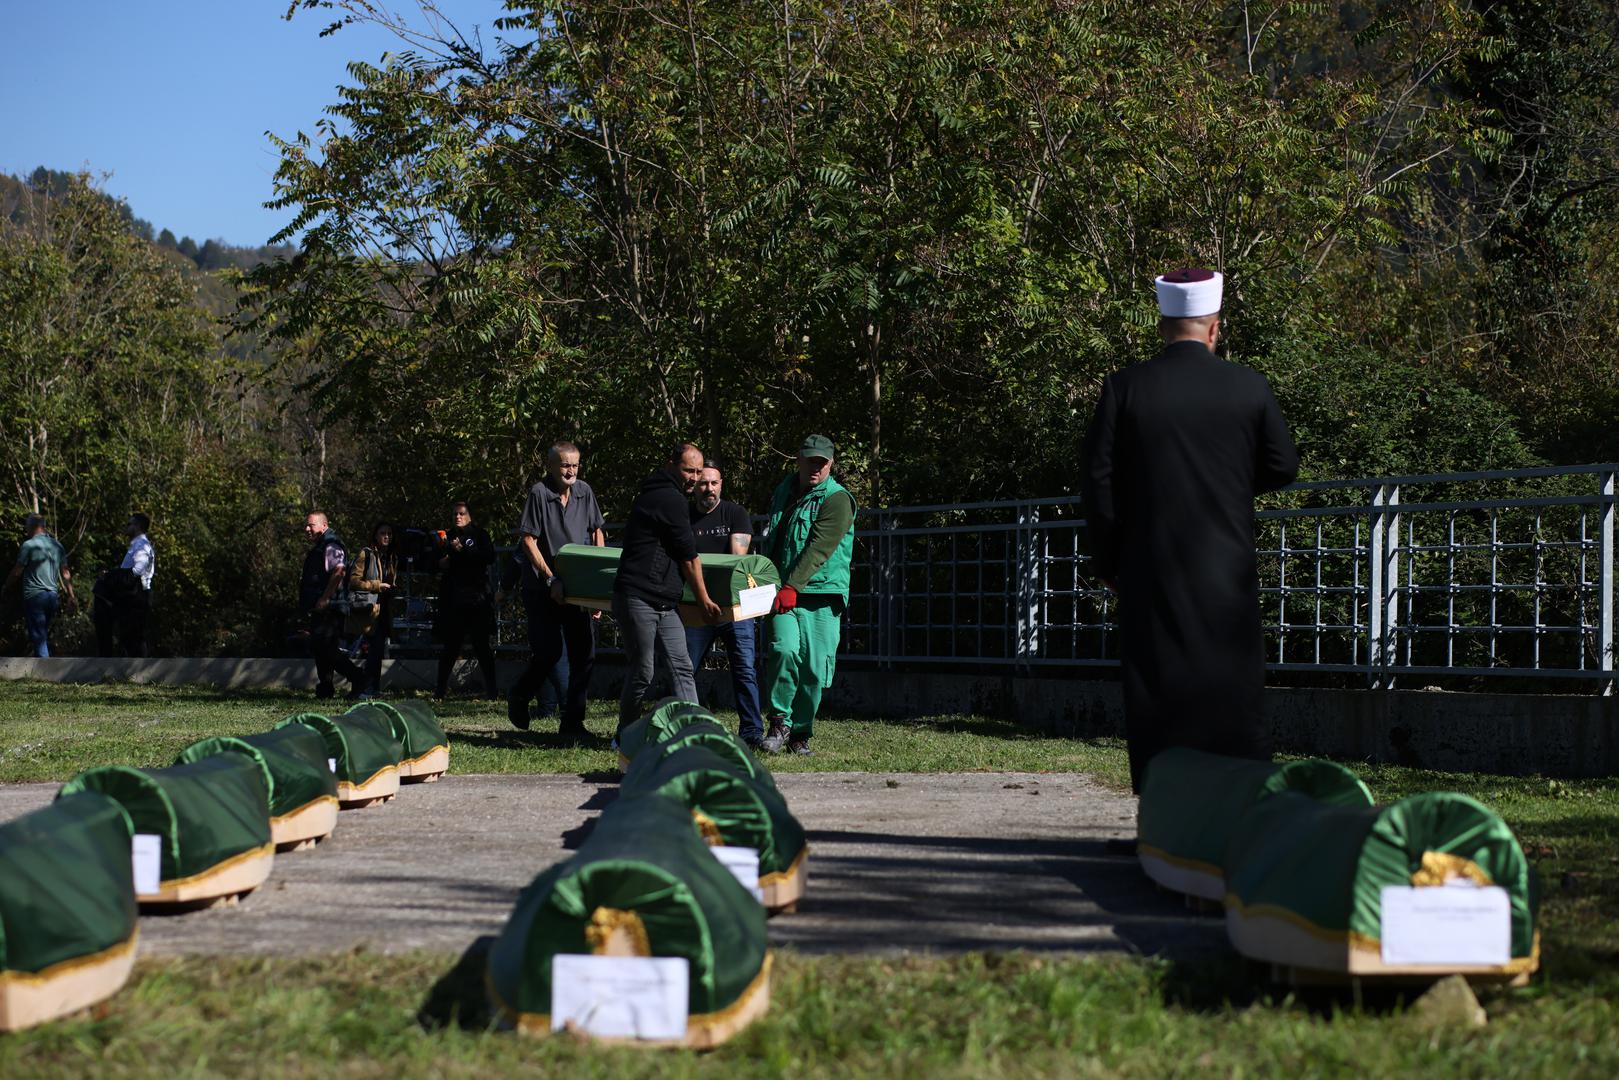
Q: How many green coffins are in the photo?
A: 13